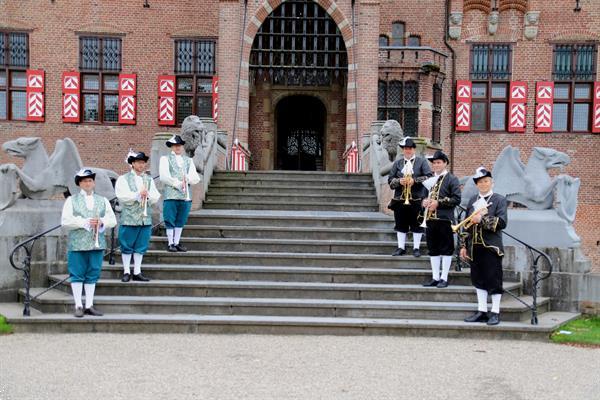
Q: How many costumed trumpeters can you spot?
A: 6